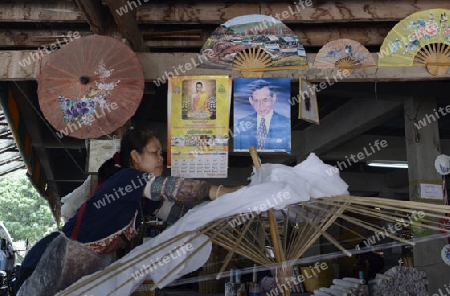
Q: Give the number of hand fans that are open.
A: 3